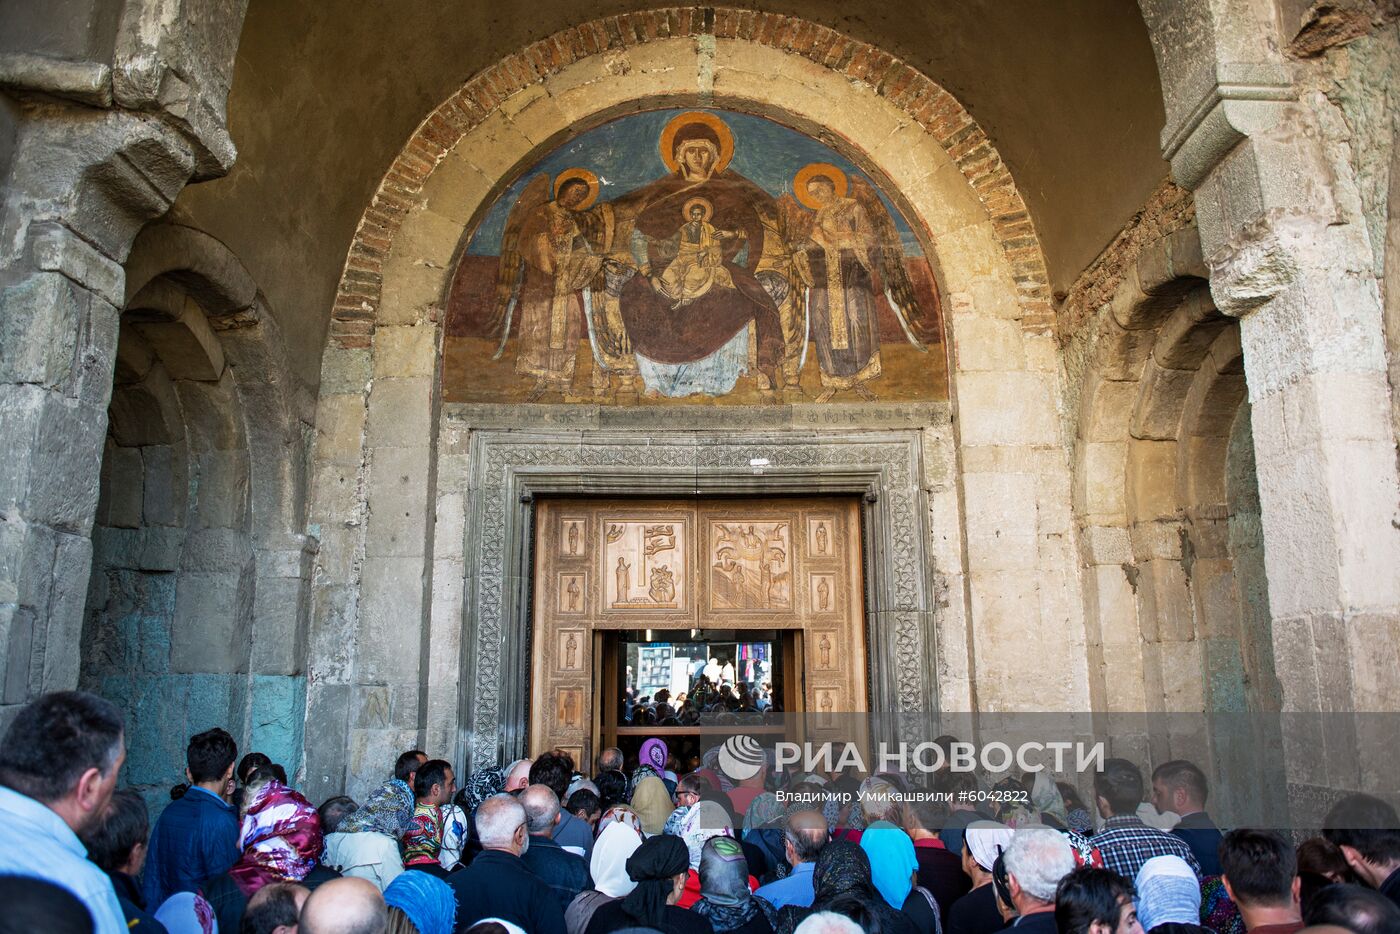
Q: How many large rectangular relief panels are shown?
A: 2